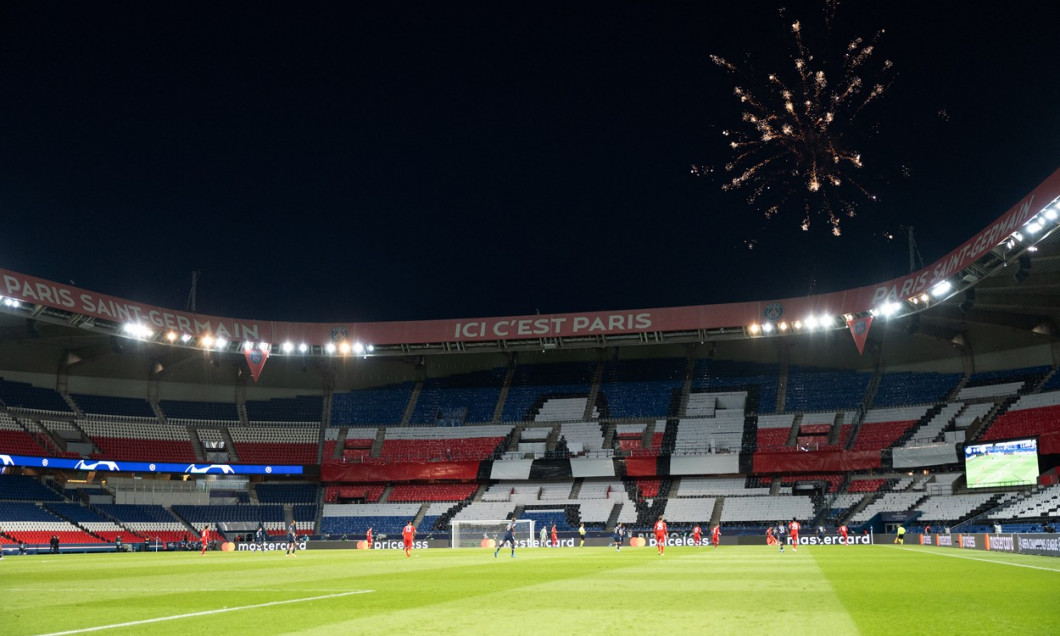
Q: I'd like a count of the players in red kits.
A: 10